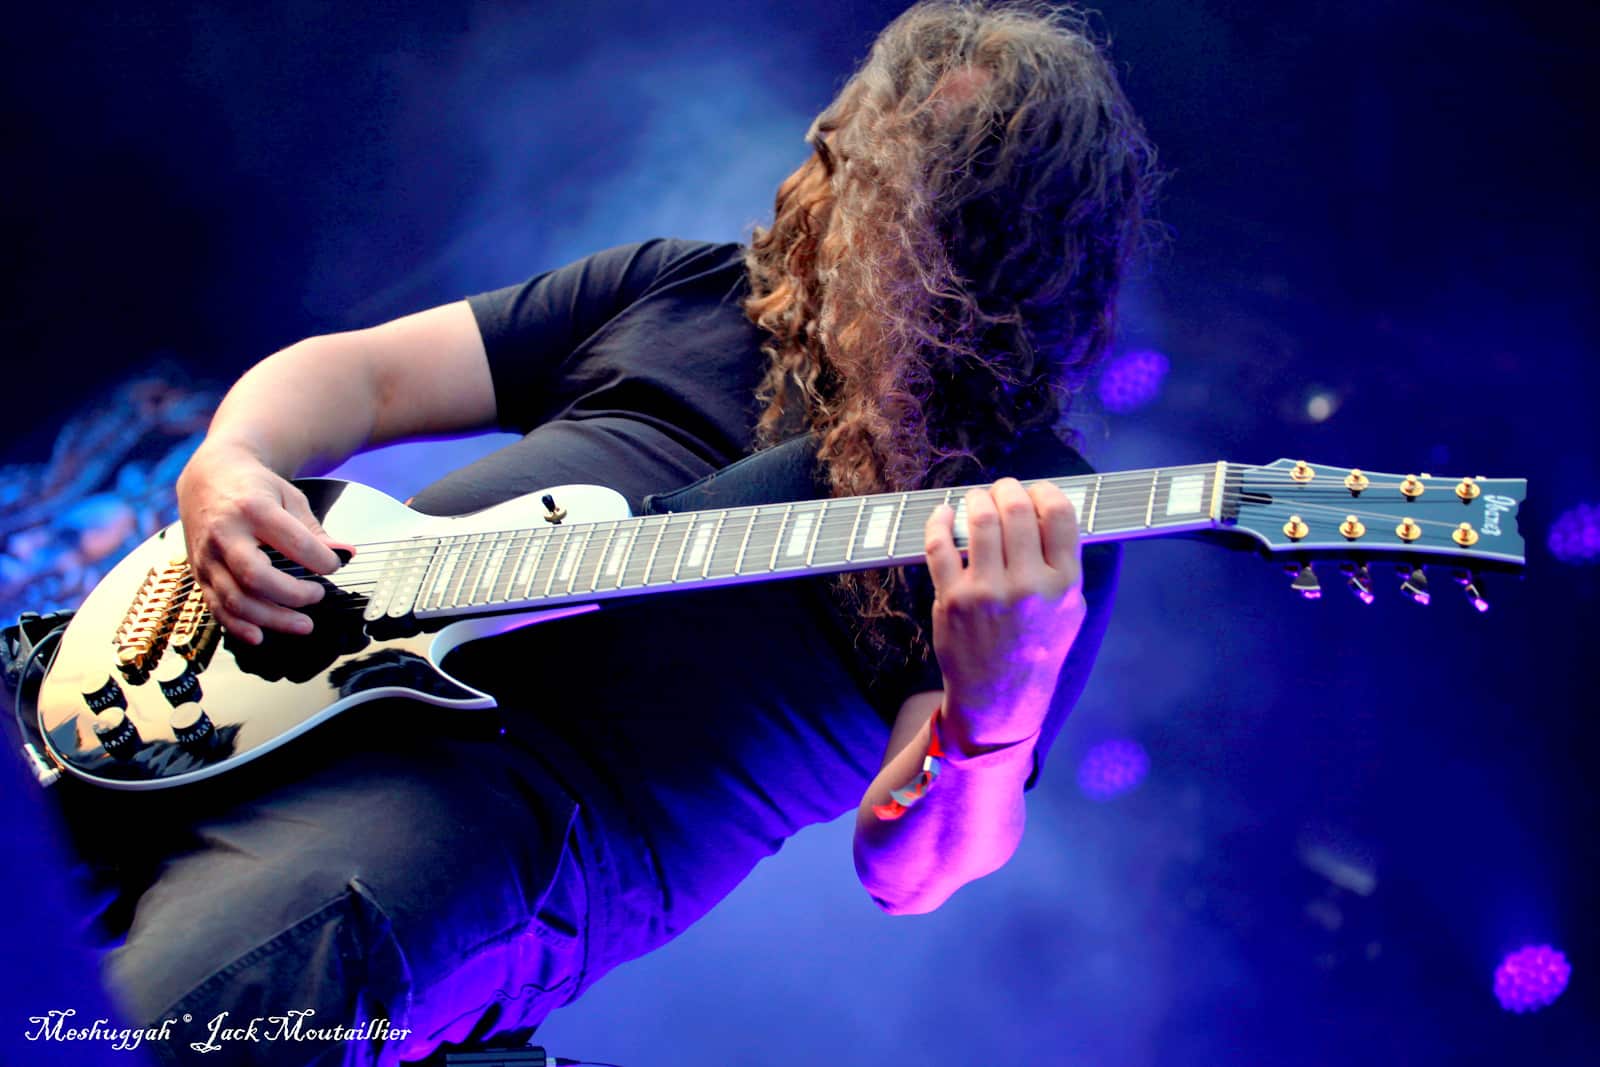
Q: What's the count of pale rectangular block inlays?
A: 11